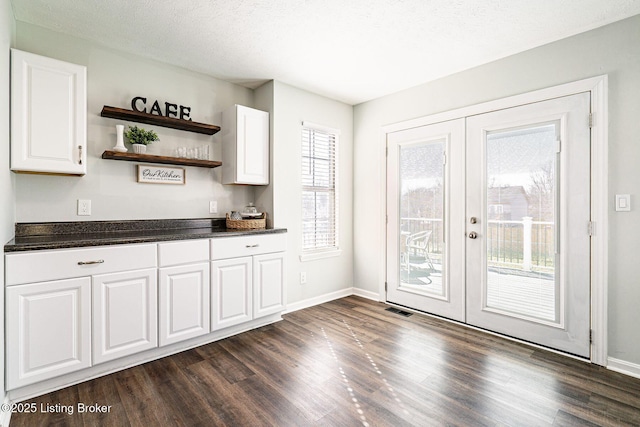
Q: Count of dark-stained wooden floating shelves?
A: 2